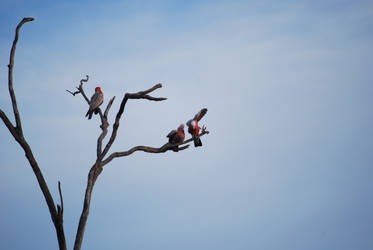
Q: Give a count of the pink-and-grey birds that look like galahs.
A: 3